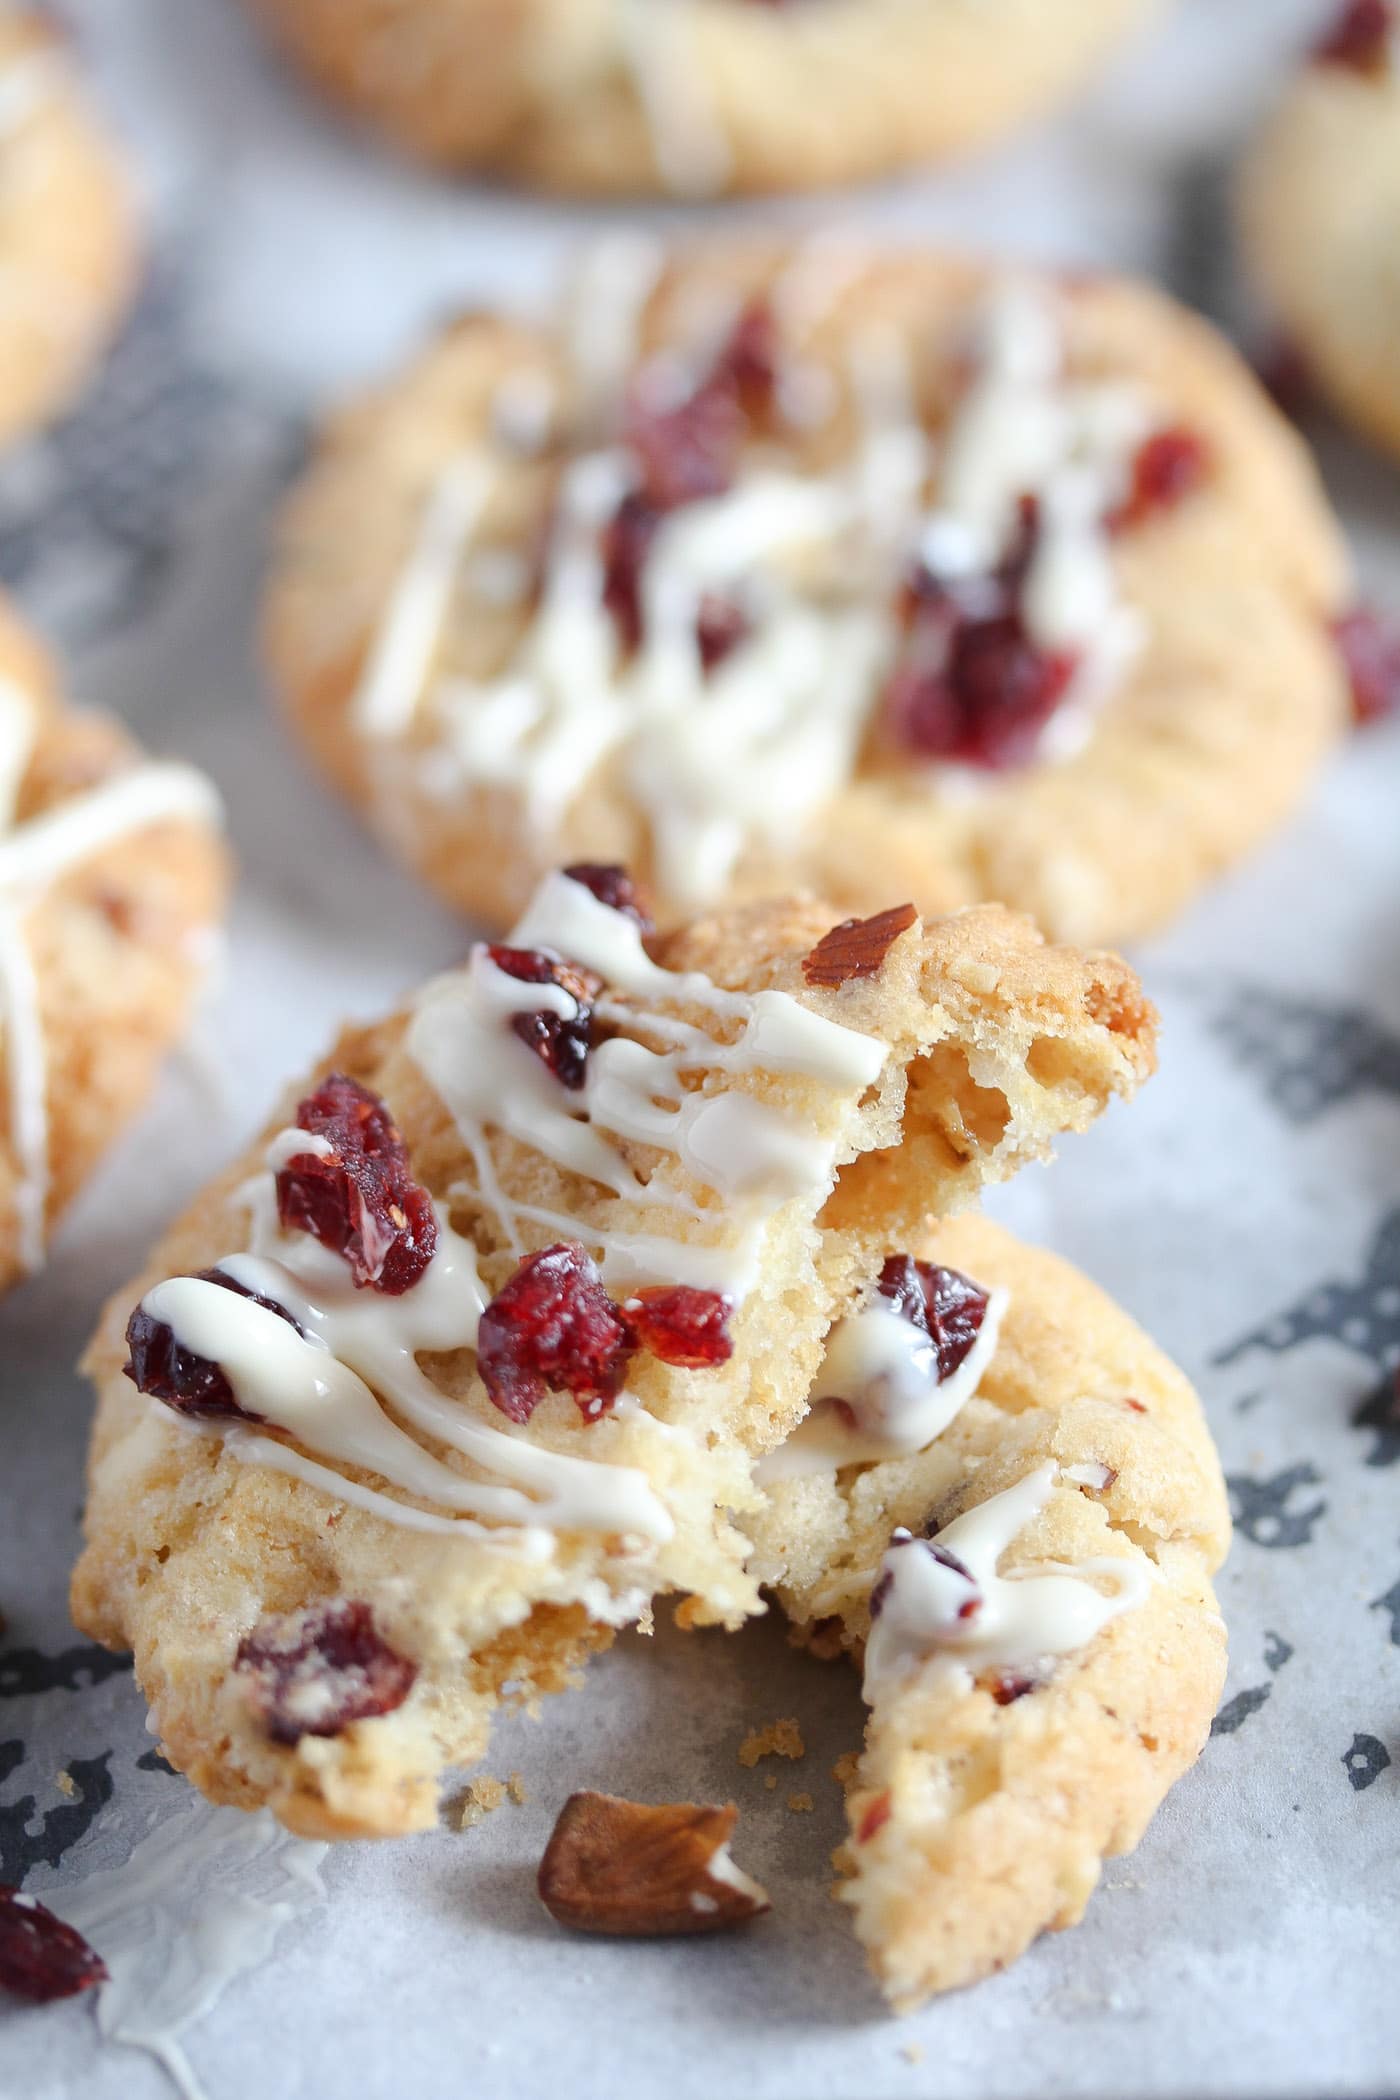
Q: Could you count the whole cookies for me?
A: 1